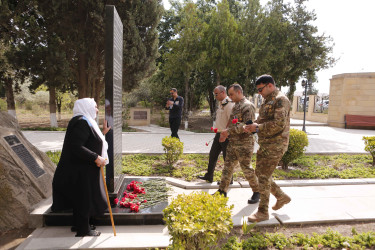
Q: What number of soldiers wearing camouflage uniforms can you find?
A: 2